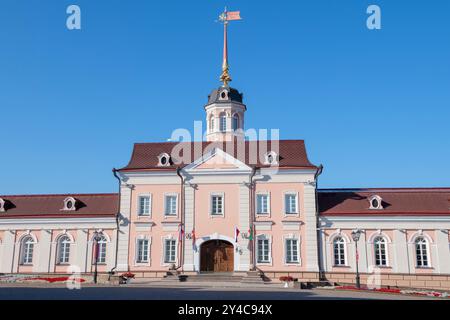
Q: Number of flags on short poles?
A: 4